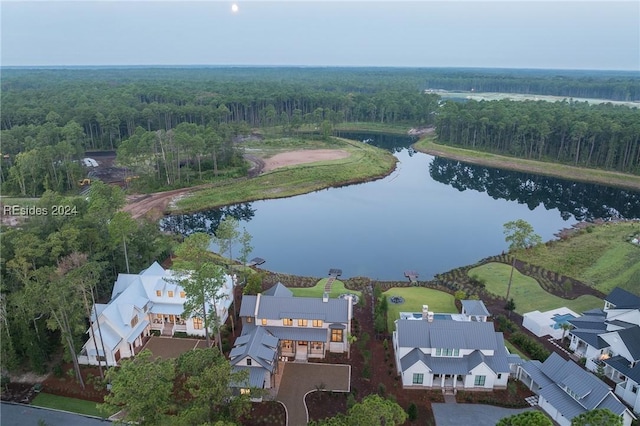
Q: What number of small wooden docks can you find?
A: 3